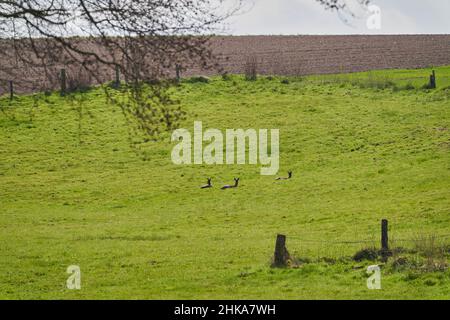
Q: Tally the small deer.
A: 3